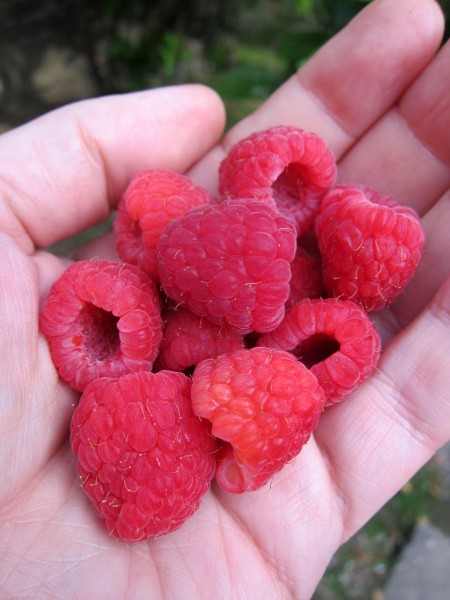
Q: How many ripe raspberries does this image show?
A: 10